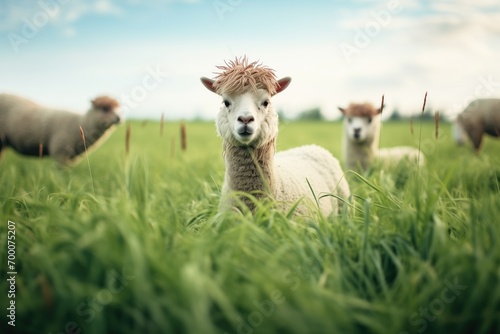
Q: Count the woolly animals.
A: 4